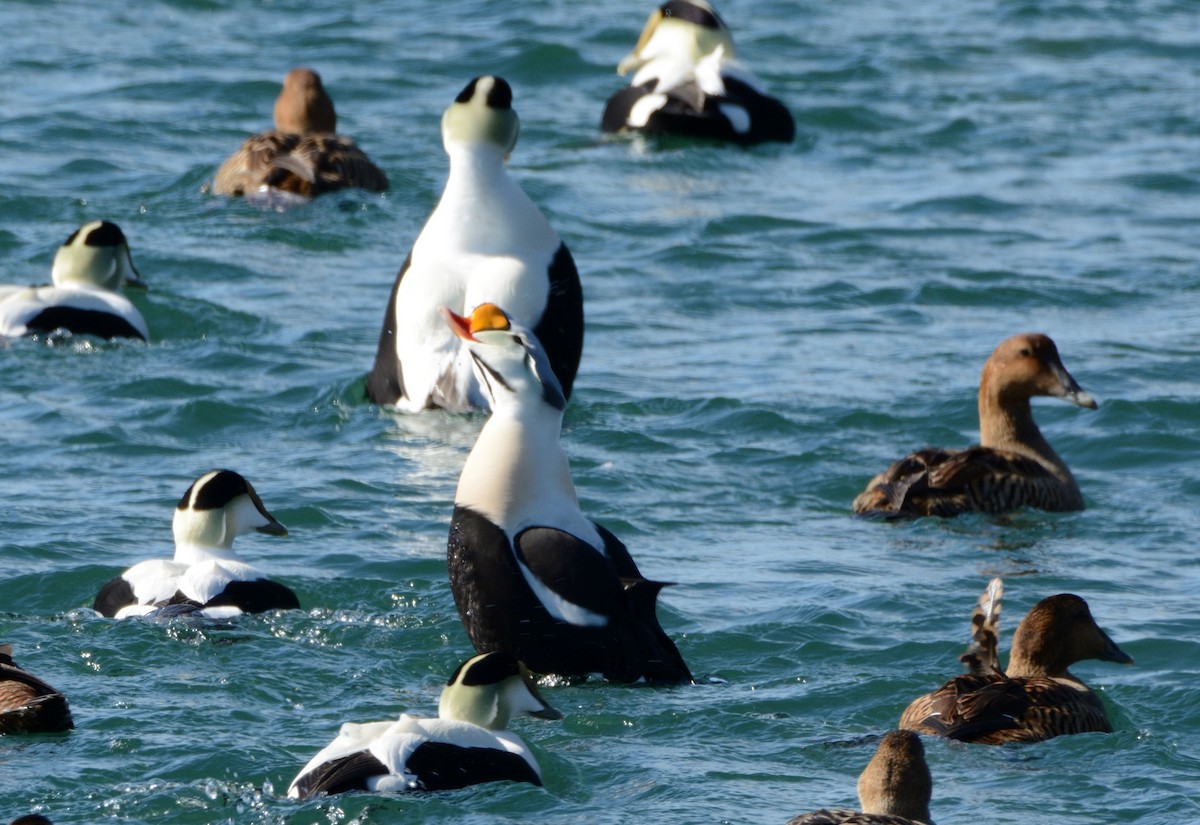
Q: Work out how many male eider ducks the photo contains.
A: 6